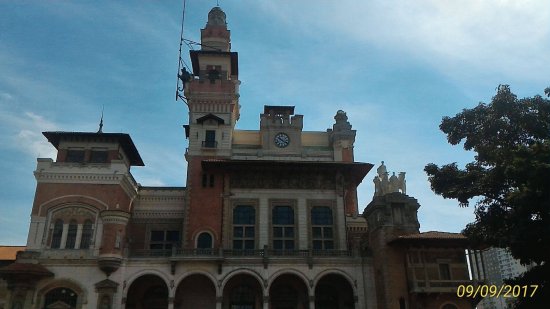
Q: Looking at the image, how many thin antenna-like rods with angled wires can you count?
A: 1